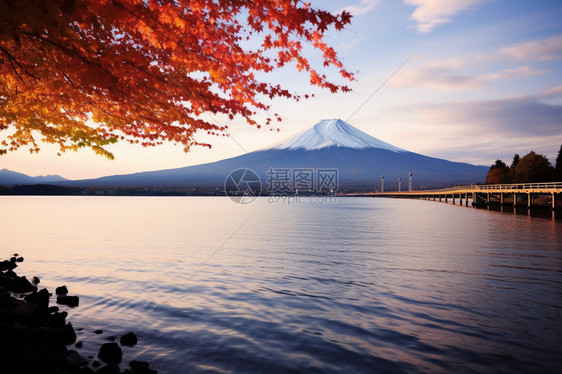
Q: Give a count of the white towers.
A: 3